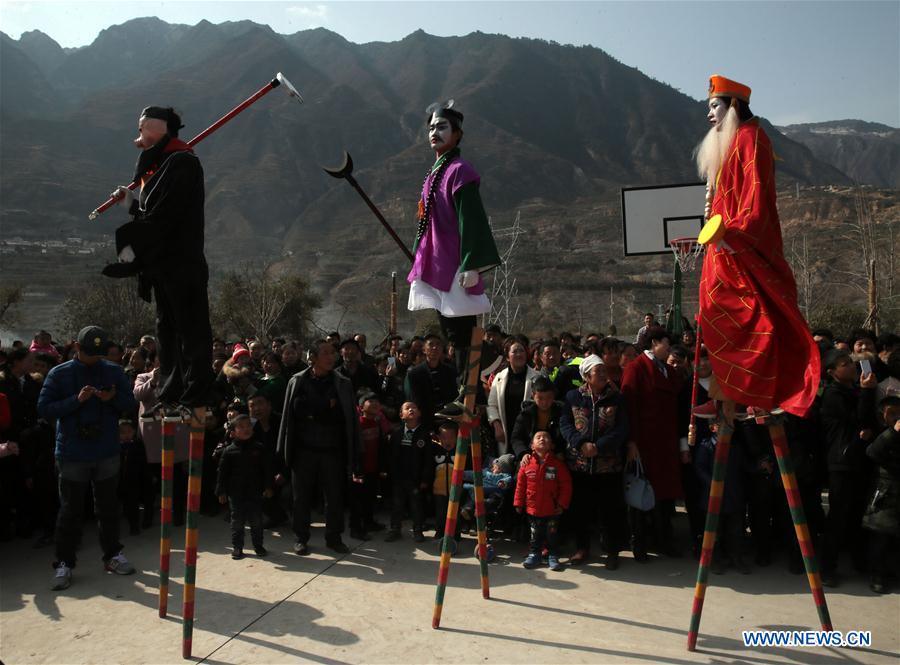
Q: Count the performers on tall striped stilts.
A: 3